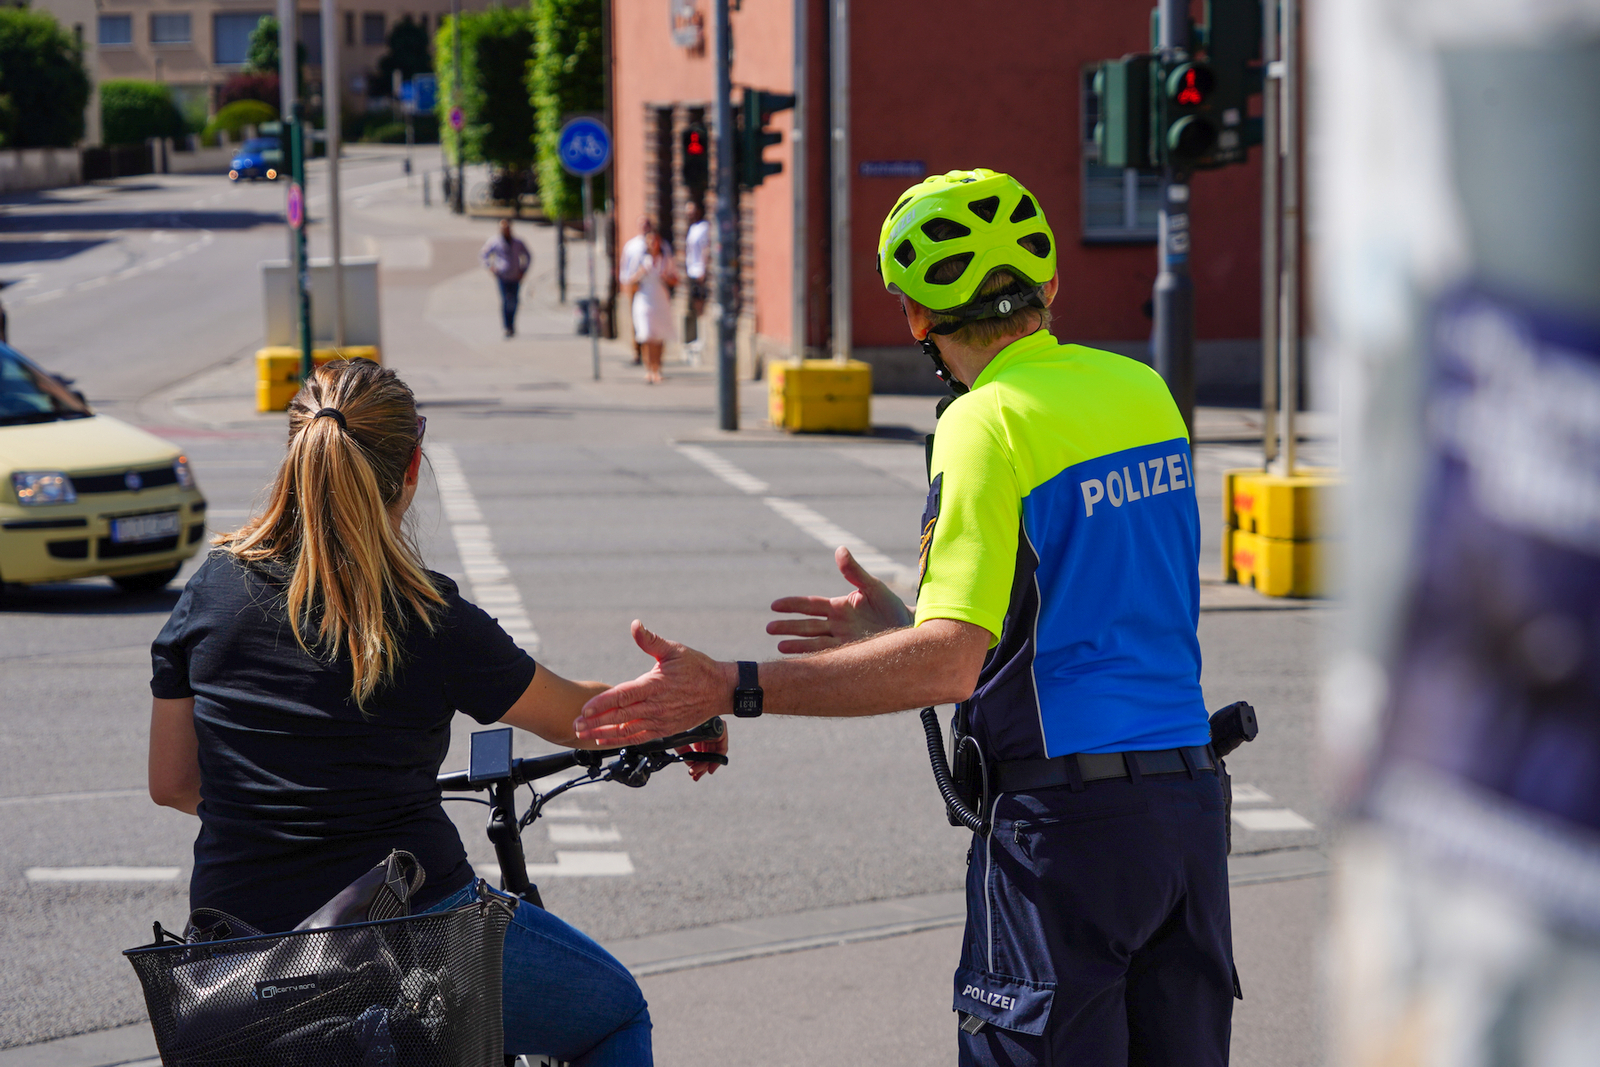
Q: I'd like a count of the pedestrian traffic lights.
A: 2